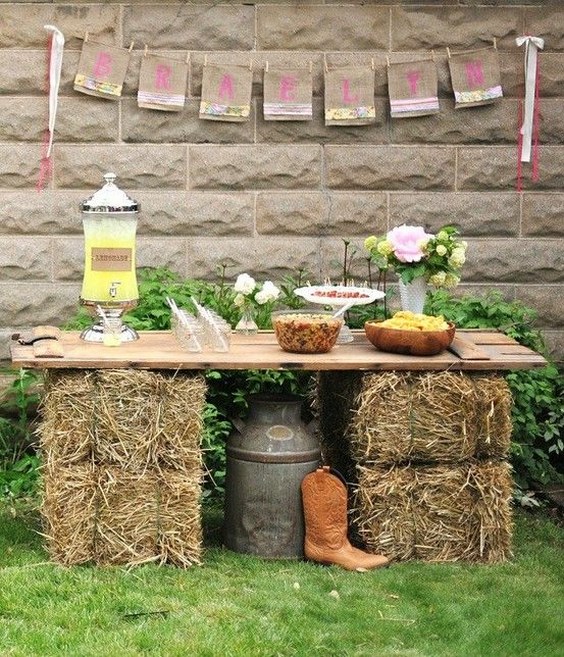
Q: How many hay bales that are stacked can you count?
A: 4